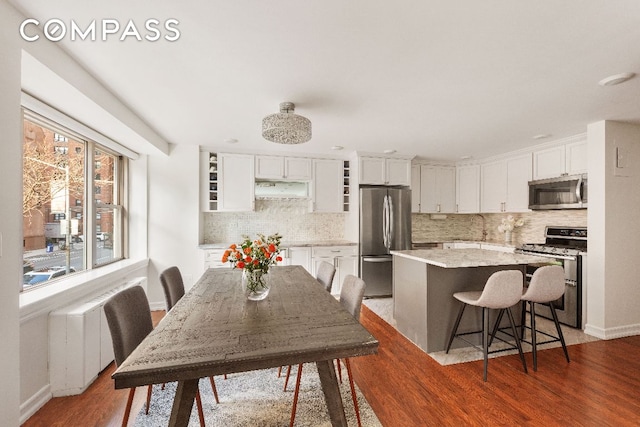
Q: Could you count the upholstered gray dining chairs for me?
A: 4